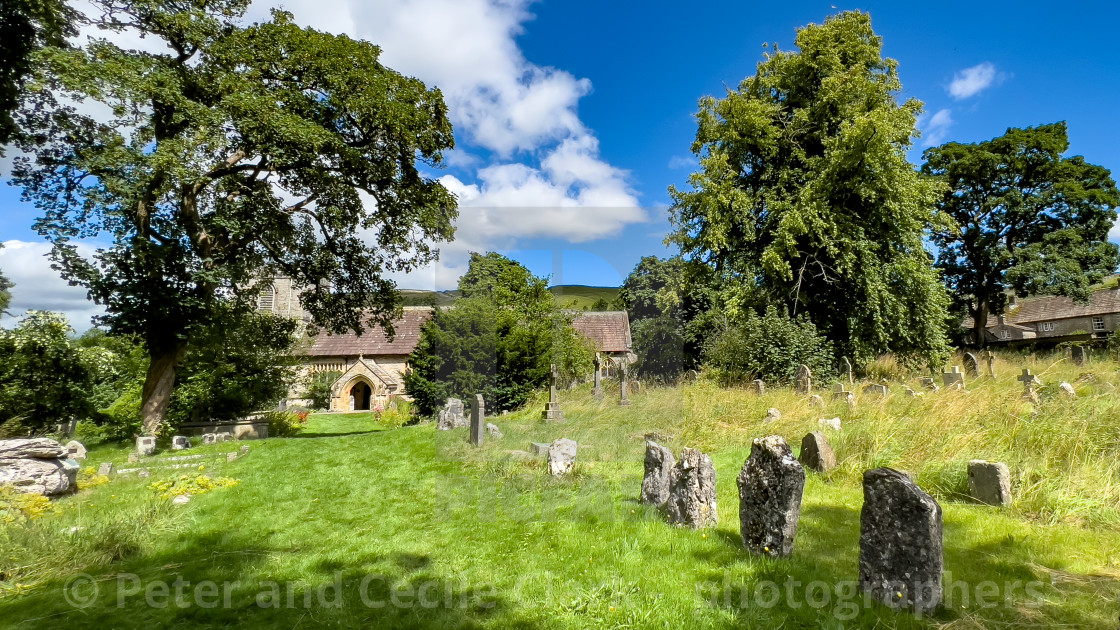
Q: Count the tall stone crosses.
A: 3